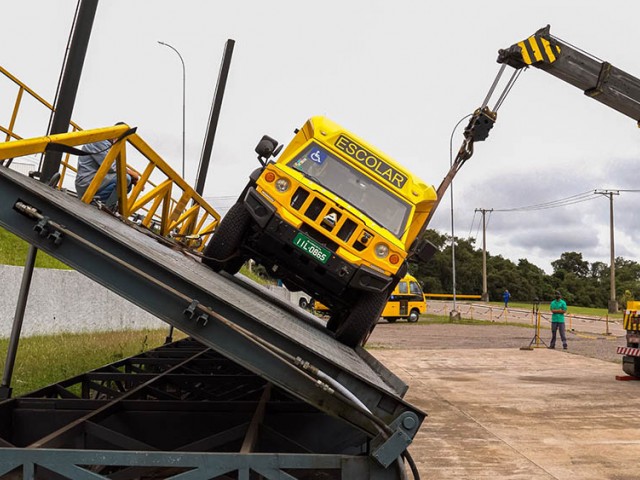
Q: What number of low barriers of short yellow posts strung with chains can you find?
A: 1